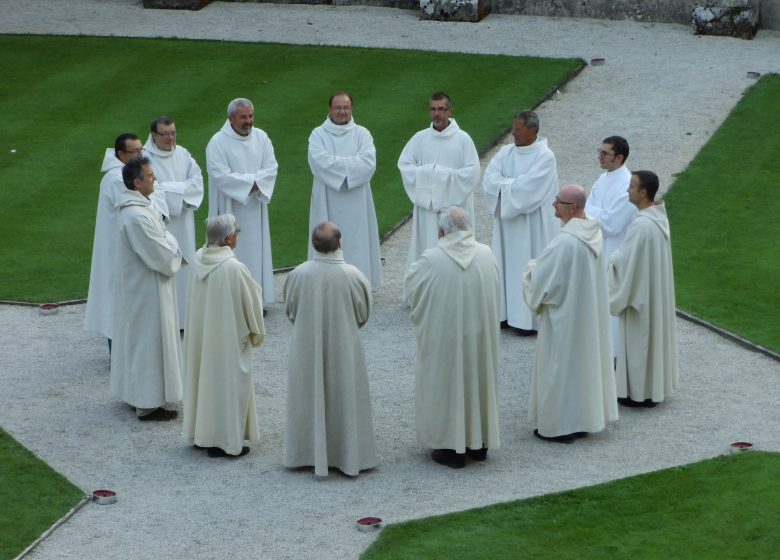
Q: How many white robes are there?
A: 13